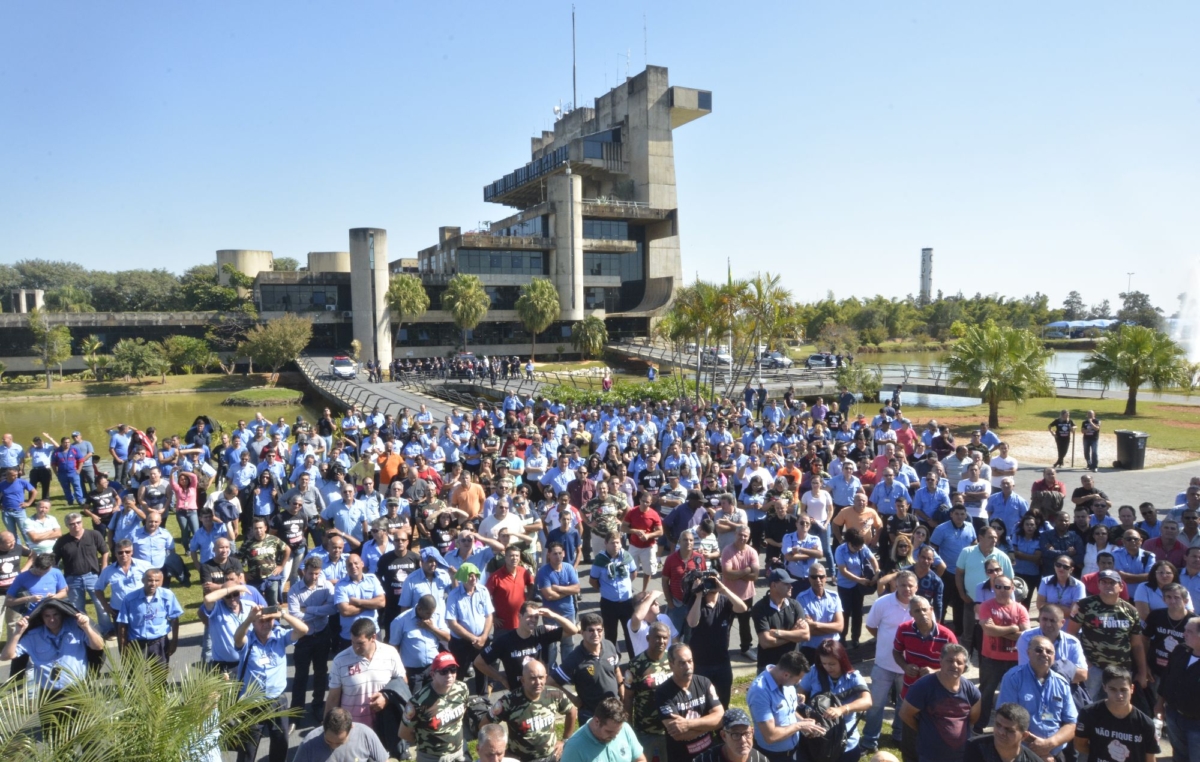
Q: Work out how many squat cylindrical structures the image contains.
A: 2